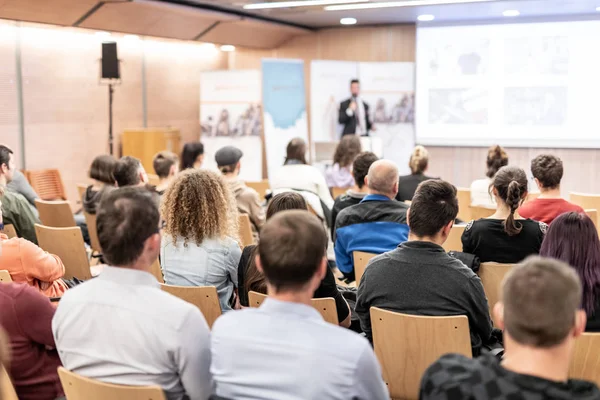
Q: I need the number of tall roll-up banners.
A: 4